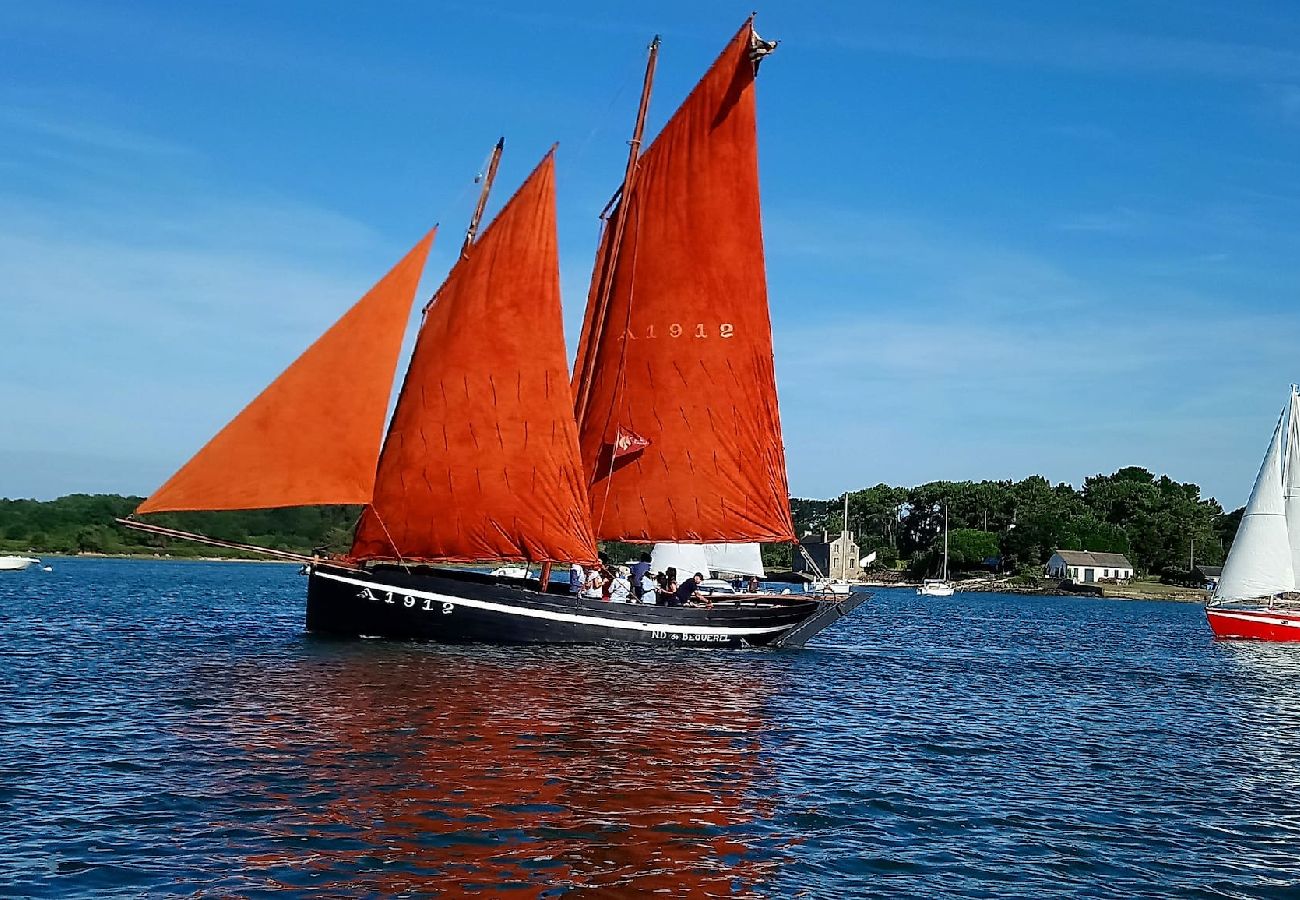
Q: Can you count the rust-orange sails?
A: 3